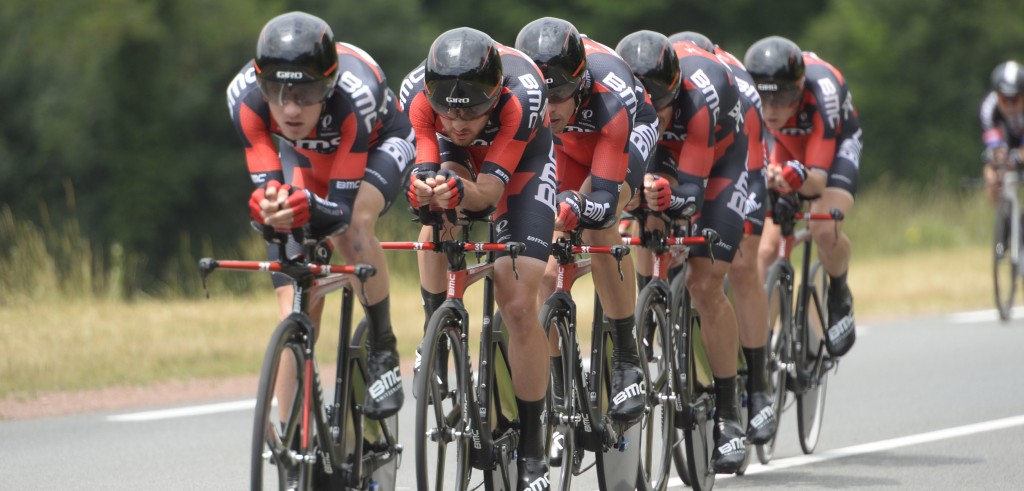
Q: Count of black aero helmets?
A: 6